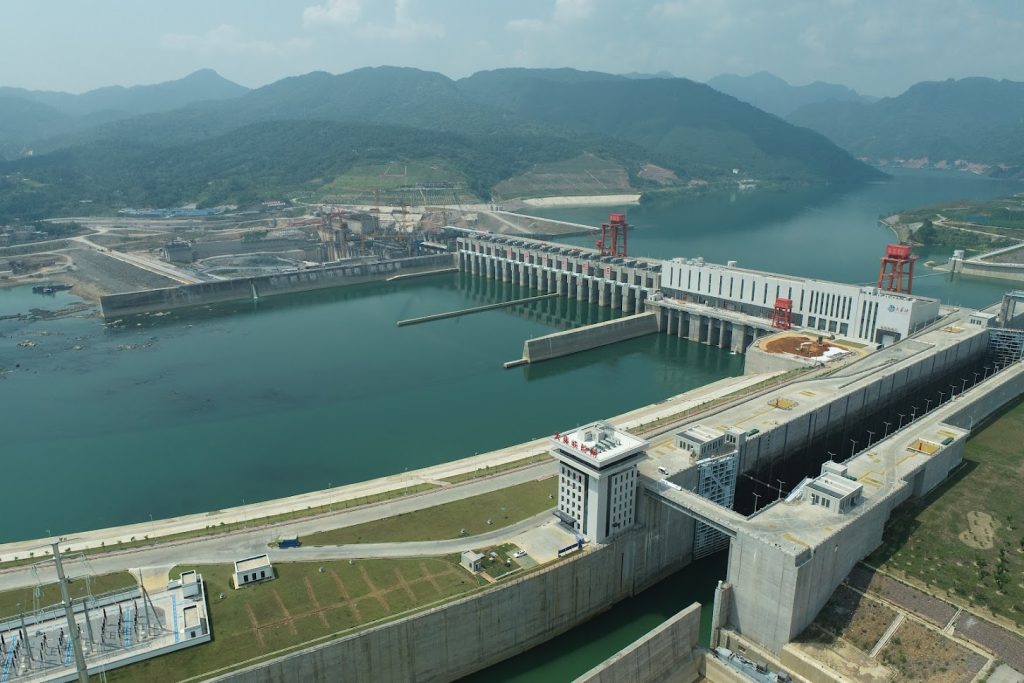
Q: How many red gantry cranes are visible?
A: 3